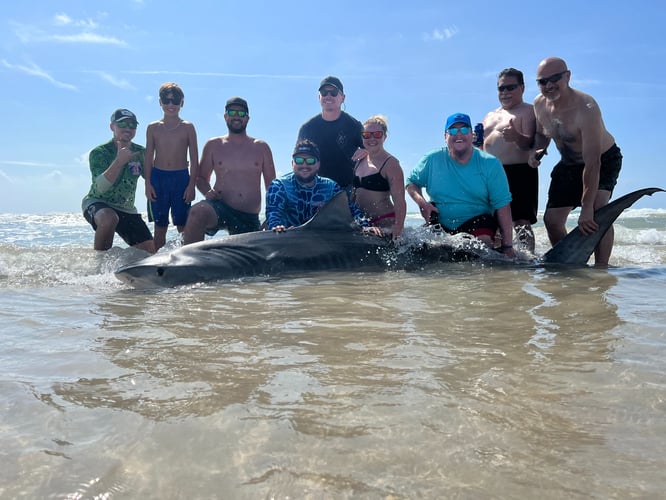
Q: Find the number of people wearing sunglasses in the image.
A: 9